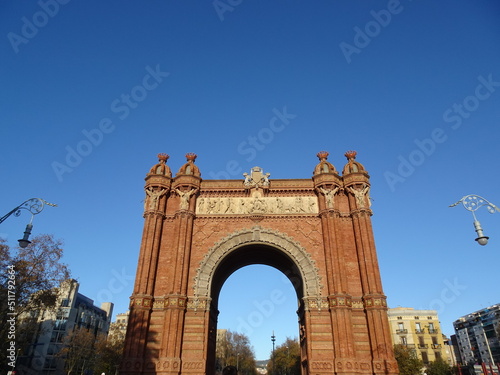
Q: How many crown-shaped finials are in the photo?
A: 4